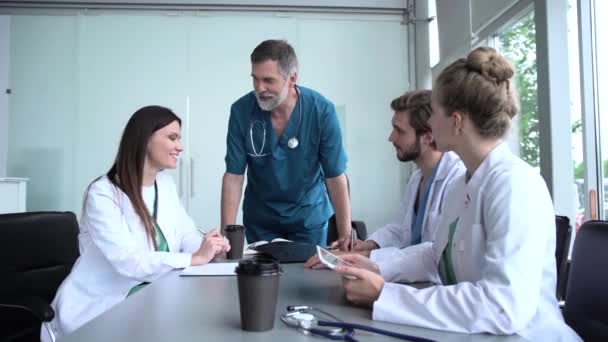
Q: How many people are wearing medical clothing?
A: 4